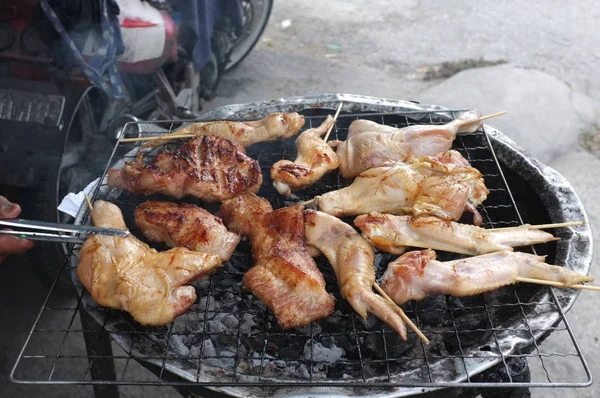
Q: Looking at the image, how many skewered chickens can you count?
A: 8